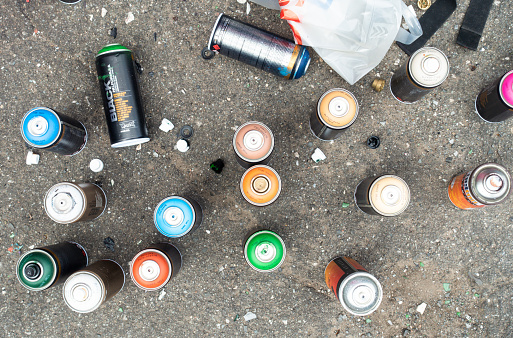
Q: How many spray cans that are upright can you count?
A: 15